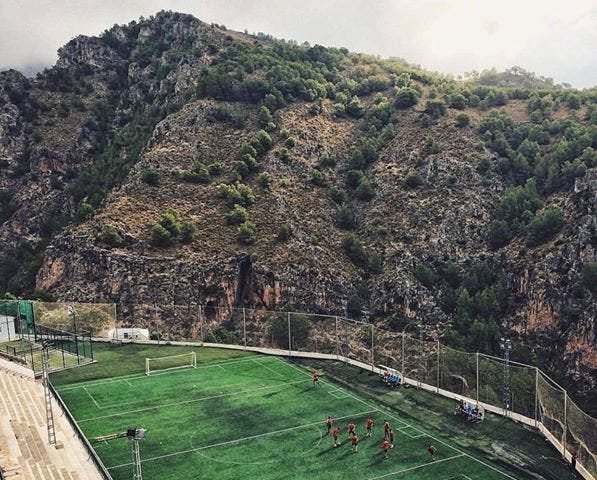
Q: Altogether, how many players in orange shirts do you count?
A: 10